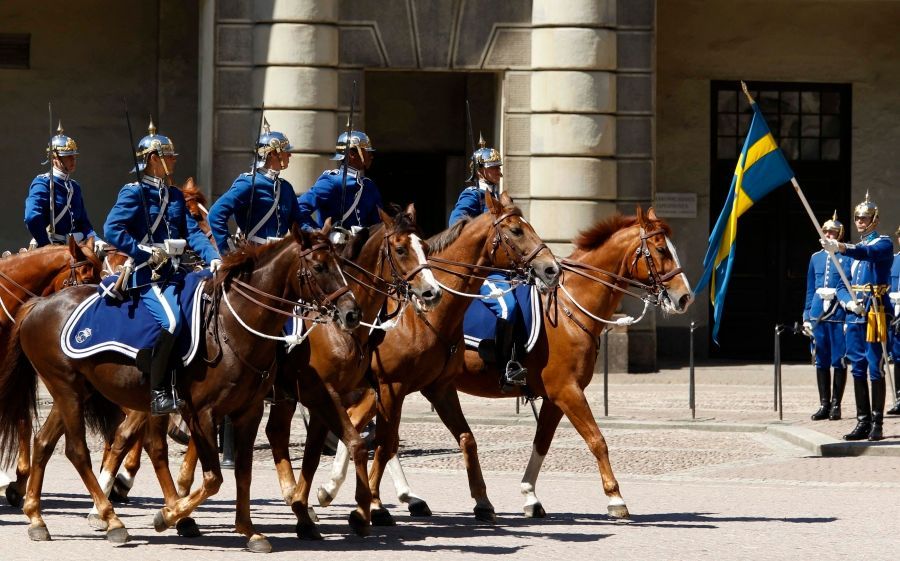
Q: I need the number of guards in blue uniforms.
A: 8